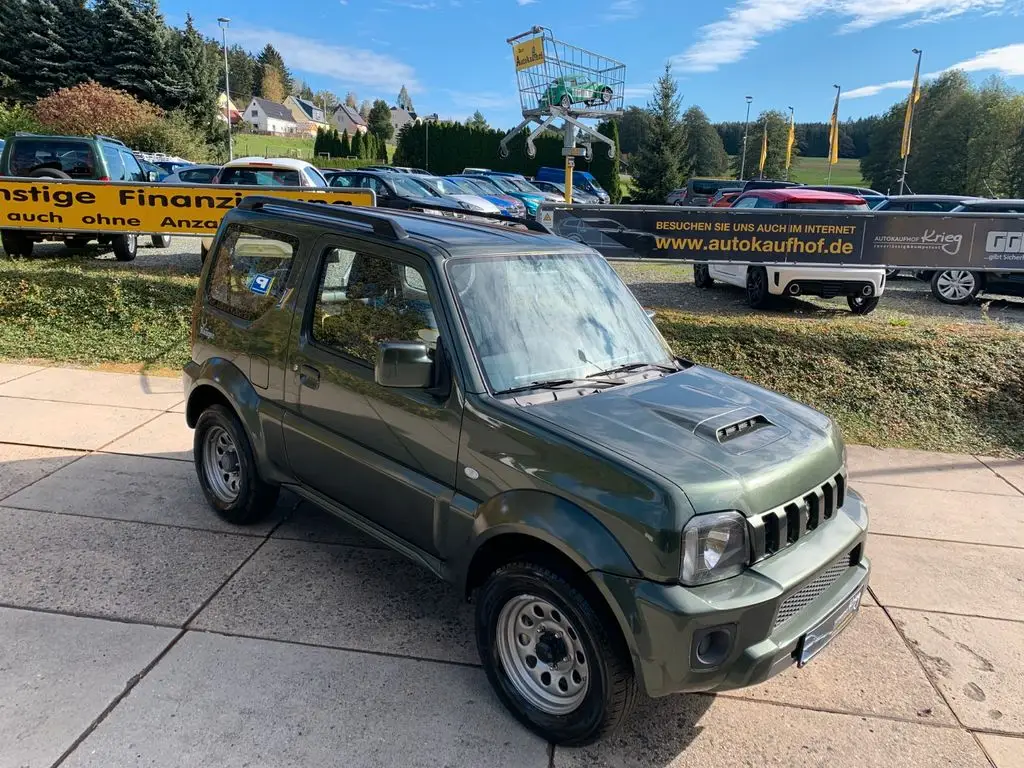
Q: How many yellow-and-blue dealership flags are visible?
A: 4